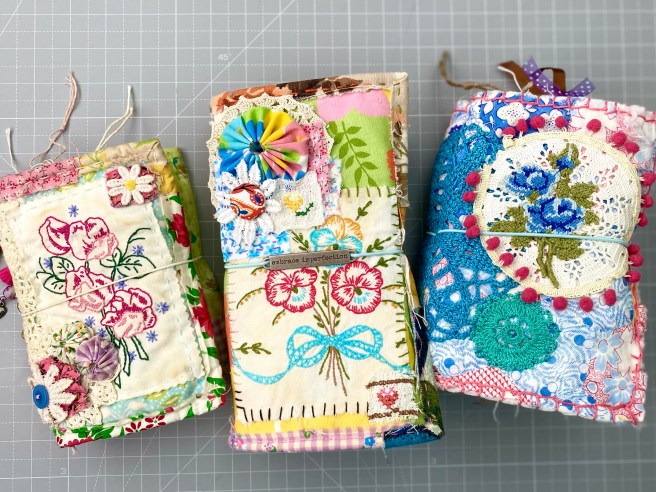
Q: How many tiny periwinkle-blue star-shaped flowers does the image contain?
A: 9